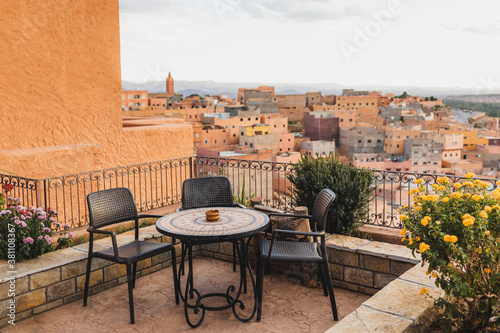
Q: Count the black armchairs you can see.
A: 3